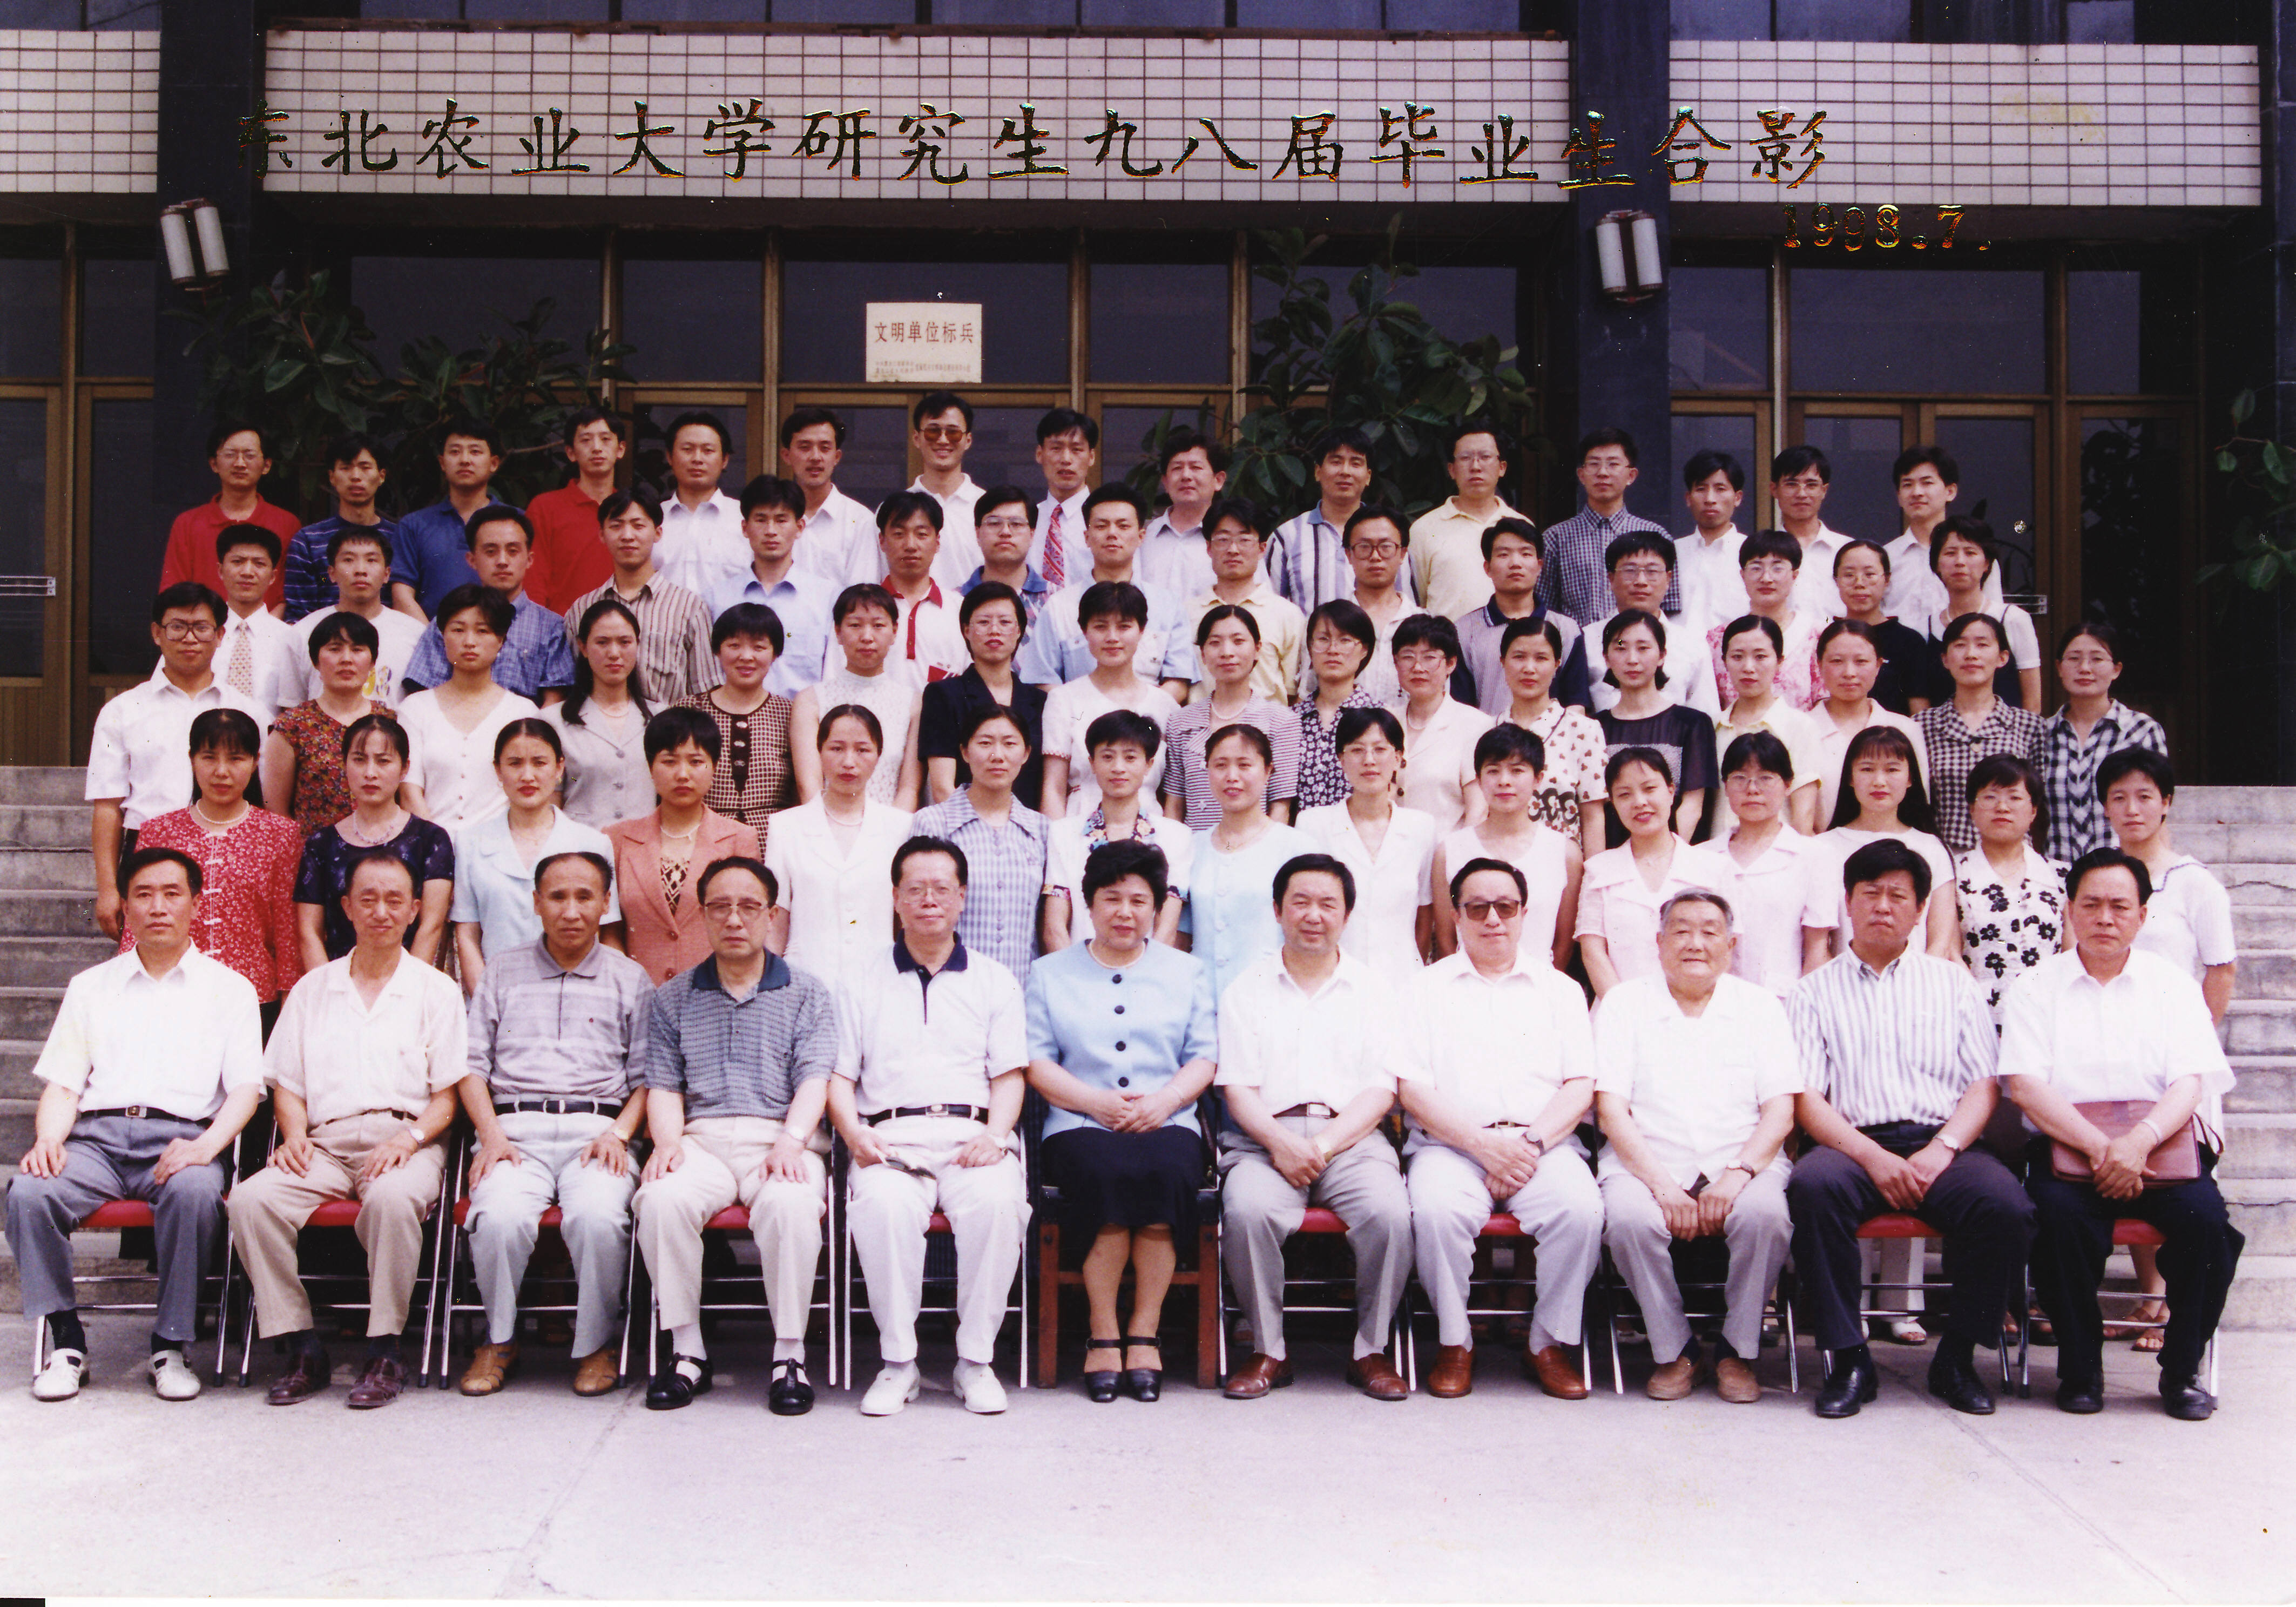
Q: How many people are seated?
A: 11